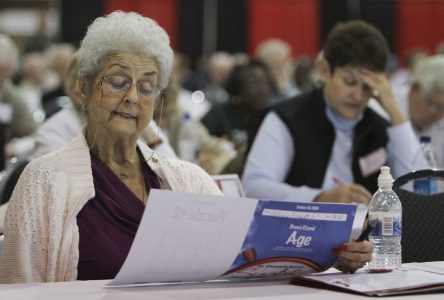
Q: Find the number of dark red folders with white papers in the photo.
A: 1